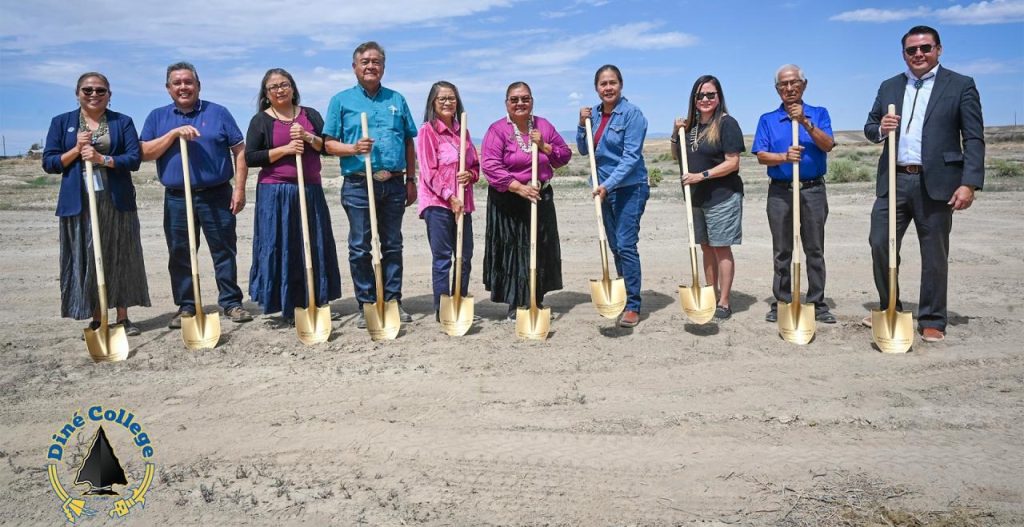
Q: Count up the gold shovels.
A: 10